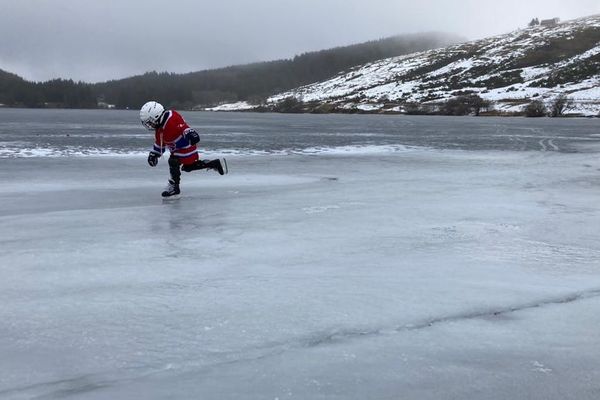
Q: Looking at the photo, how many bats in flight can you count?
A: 0